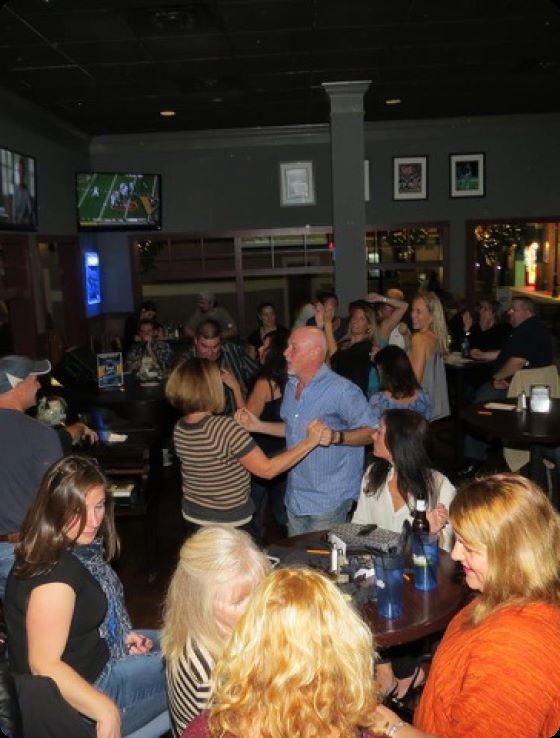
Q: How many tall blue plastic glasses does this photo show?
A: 2